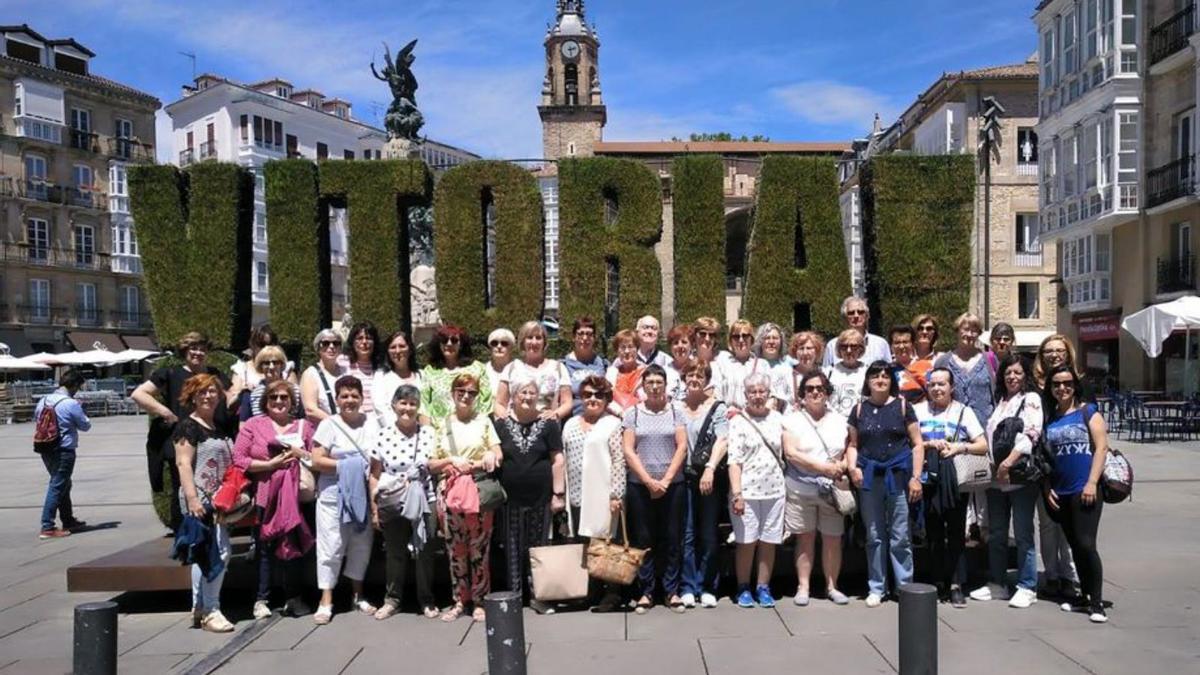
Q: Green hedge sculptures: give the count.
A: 8